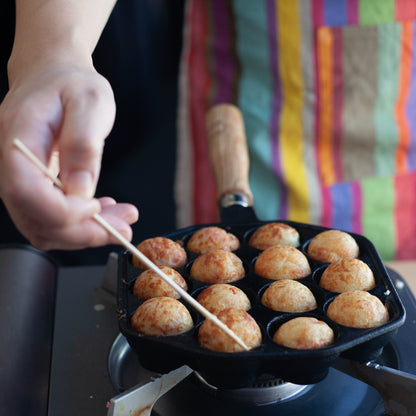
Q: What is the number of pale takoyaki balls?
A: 14